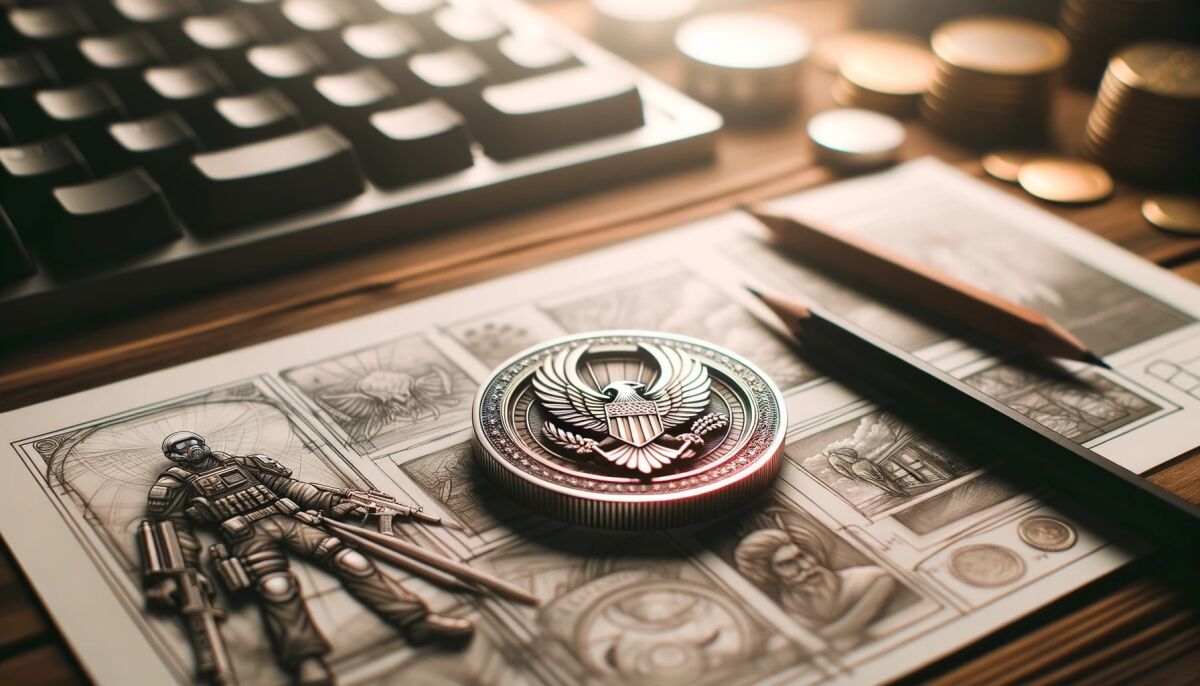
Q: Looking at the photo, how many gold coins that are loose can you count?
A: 3